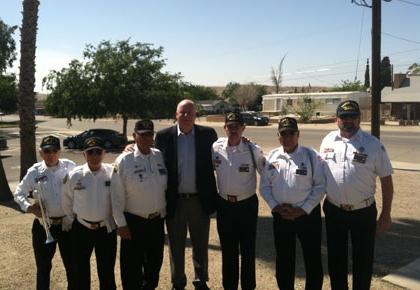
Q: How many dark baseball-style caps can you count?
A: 6